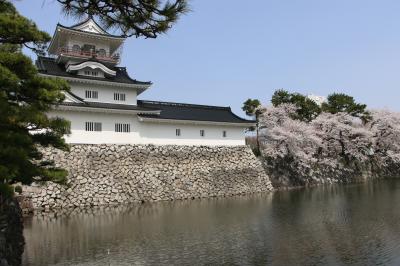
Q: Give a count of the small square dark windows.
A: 3